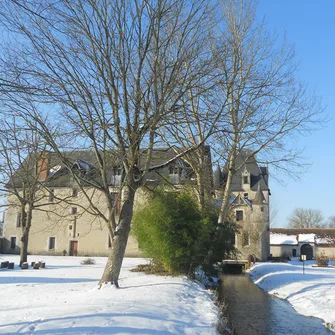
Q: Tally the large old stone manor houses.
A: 1